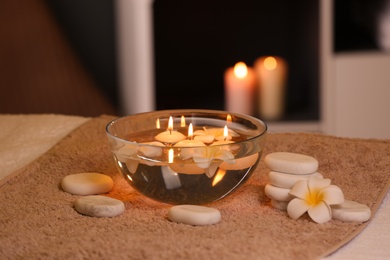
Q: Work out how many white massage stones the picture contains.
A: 8